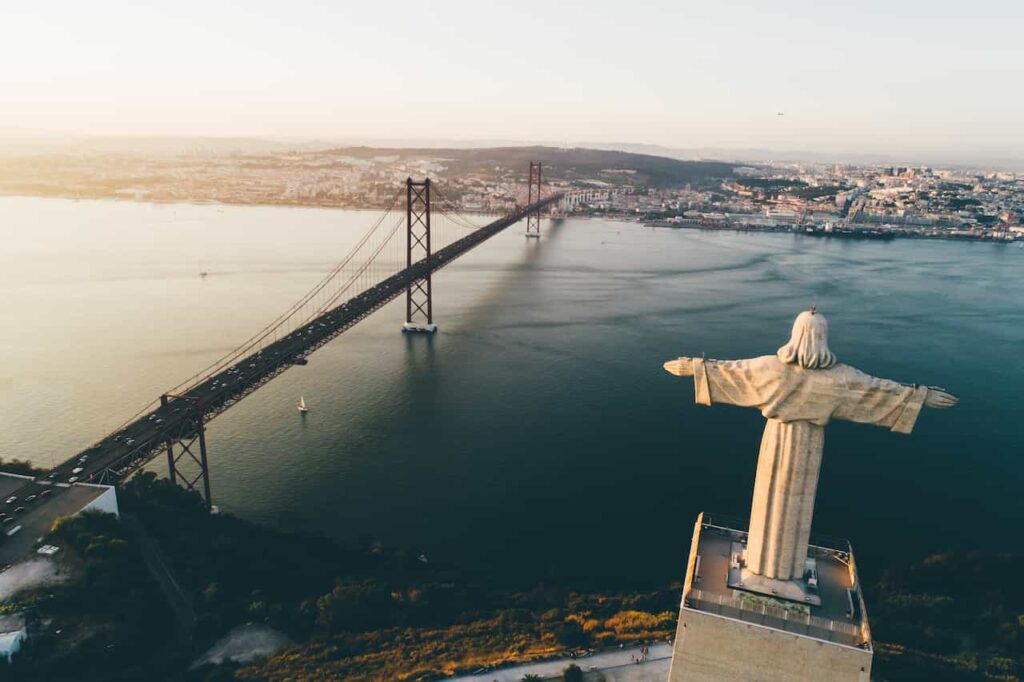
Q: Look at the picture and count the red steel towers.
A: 2